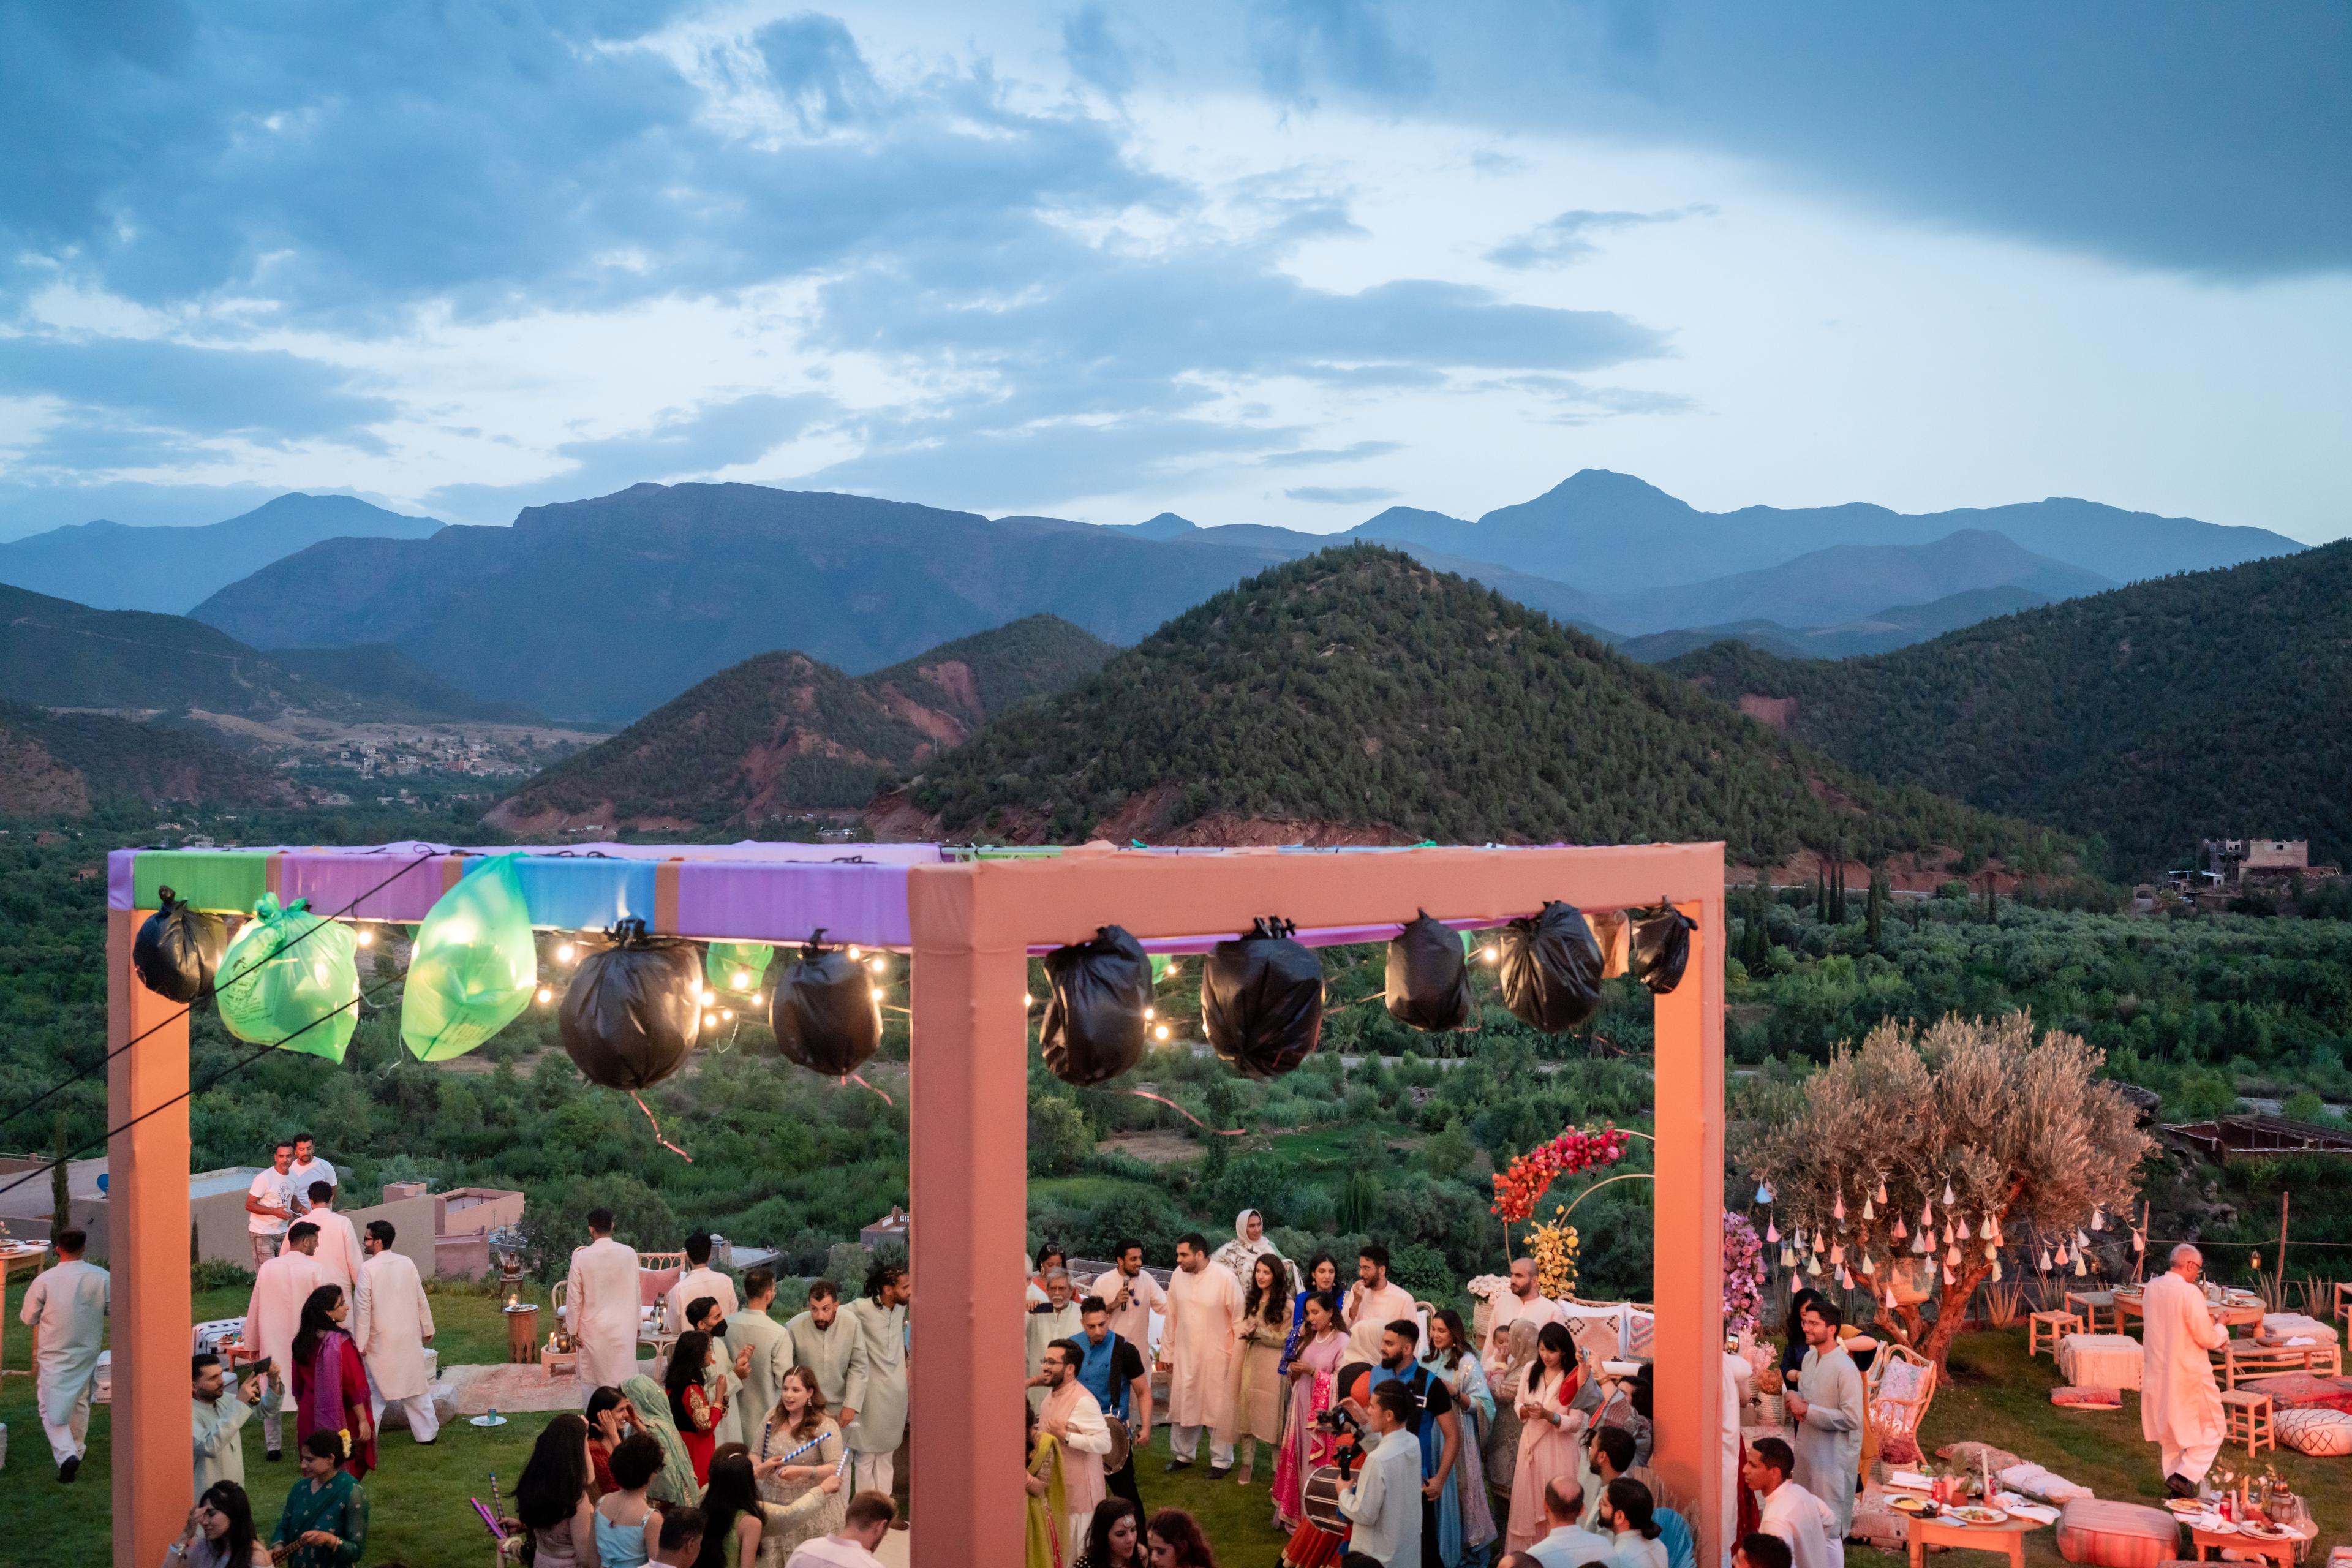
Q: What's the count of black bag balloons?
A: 8